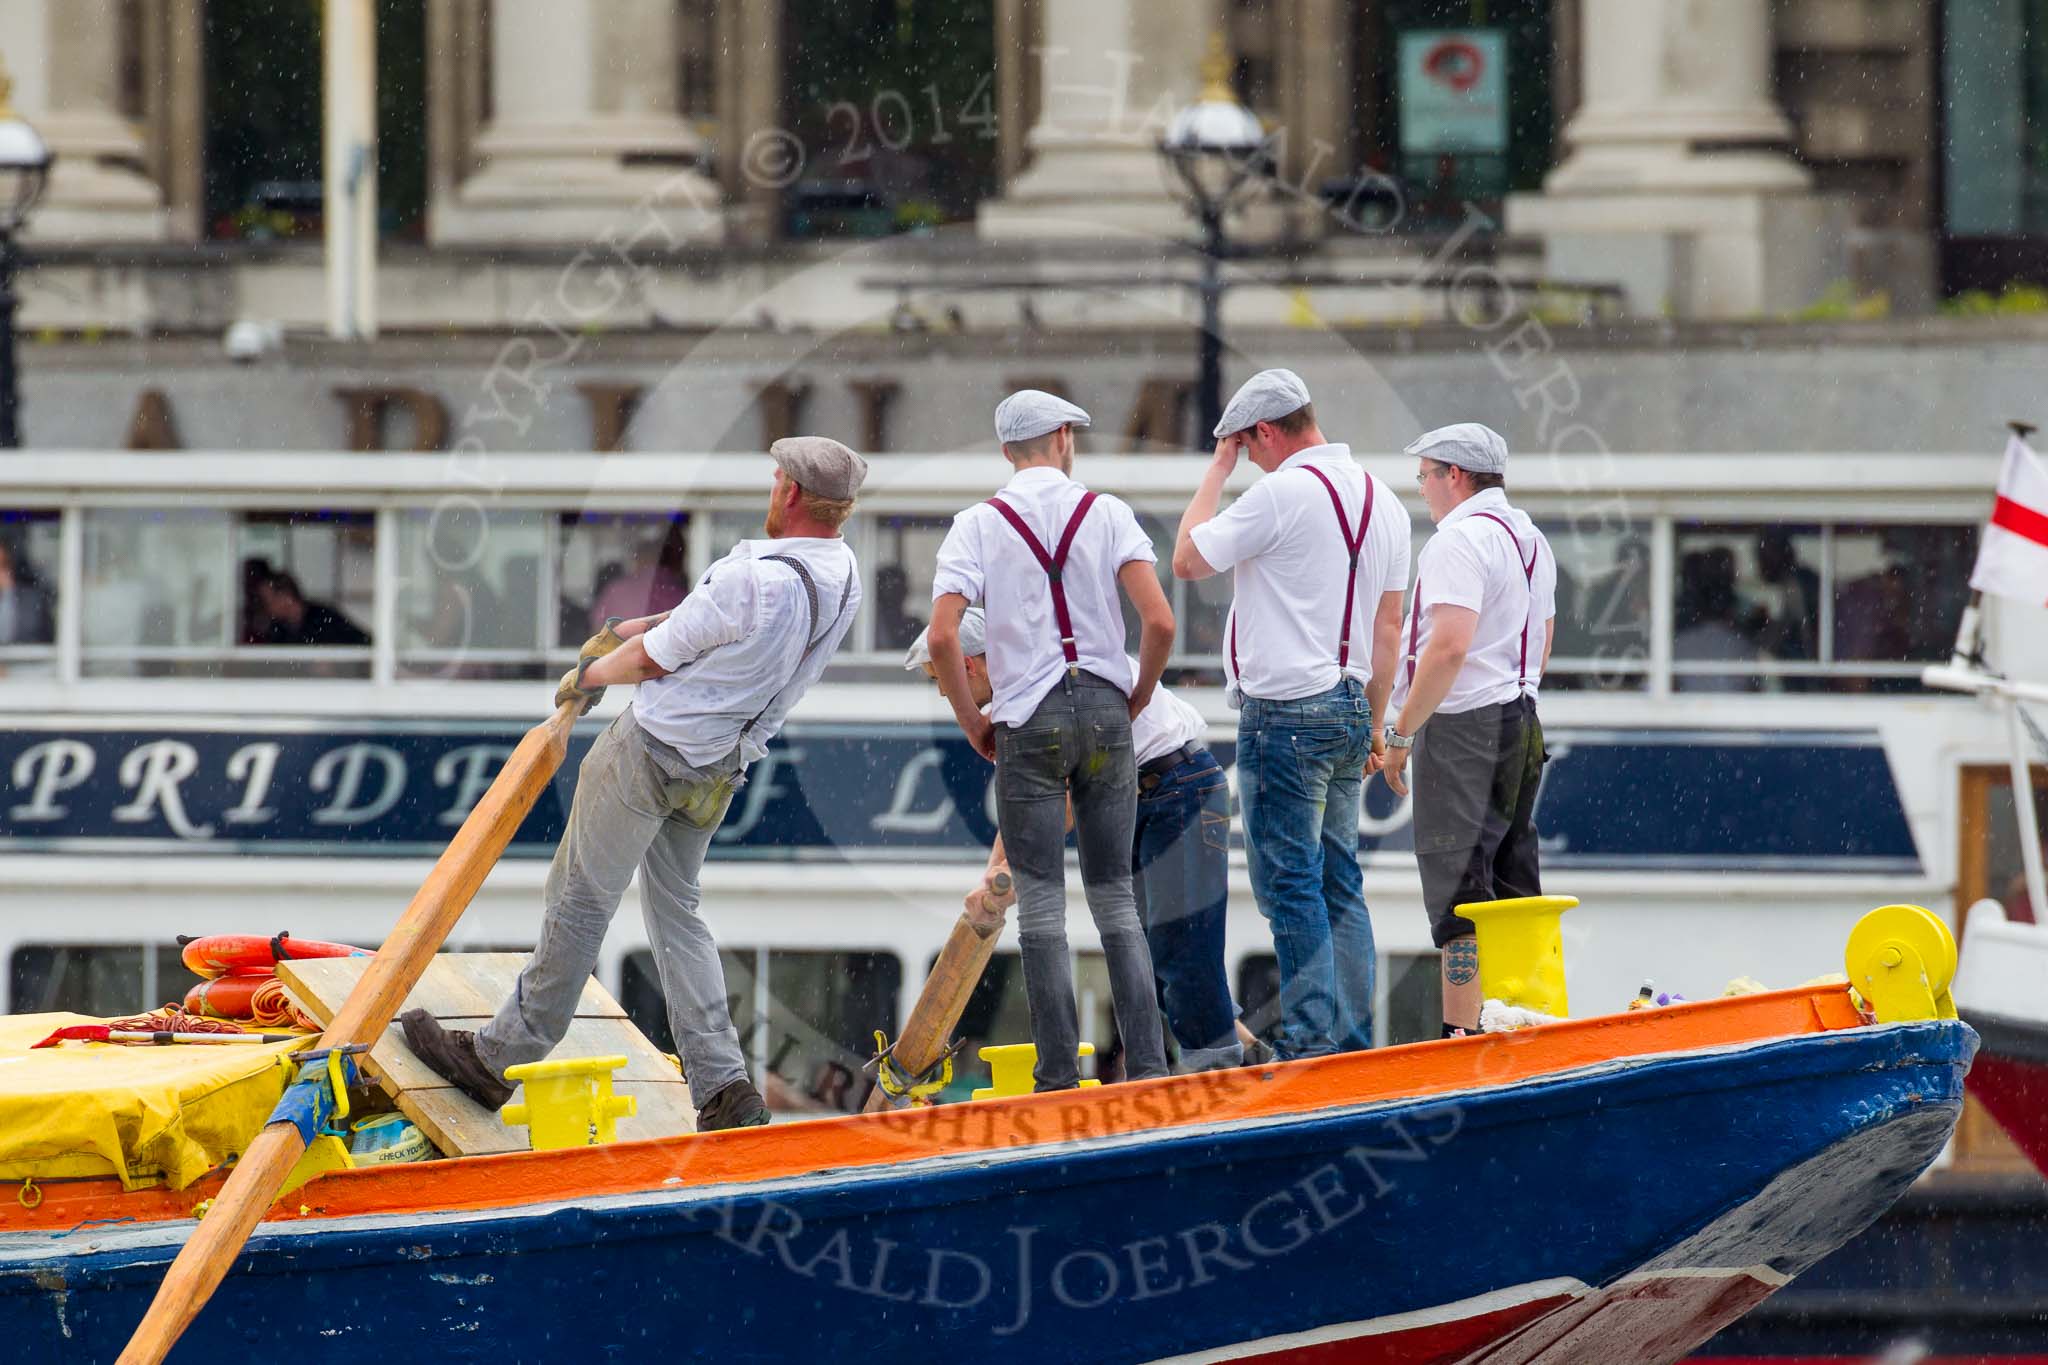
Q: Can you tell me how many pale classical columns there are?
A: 4